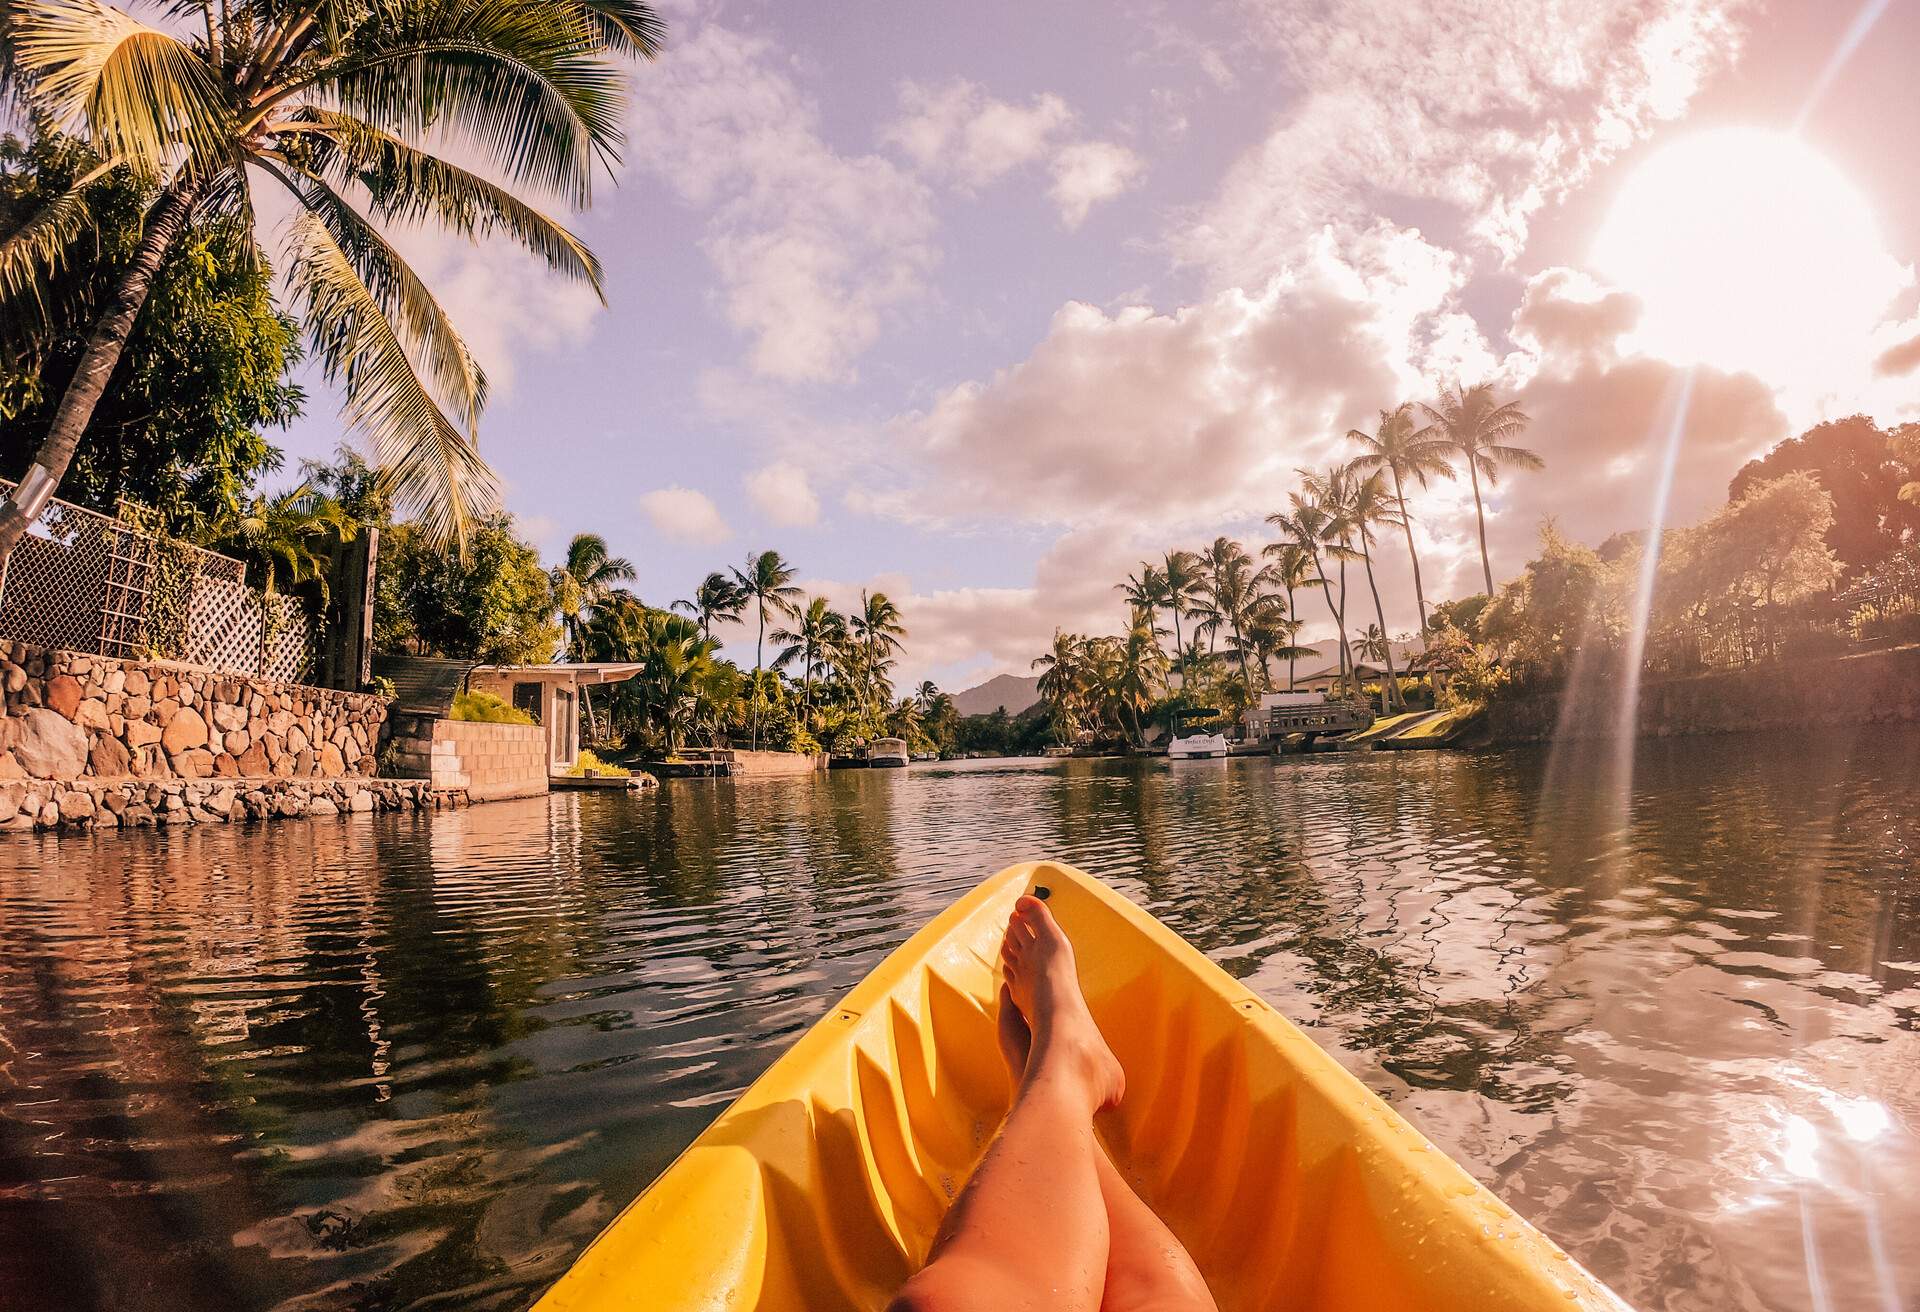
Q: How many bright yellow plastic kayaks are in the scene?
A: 1